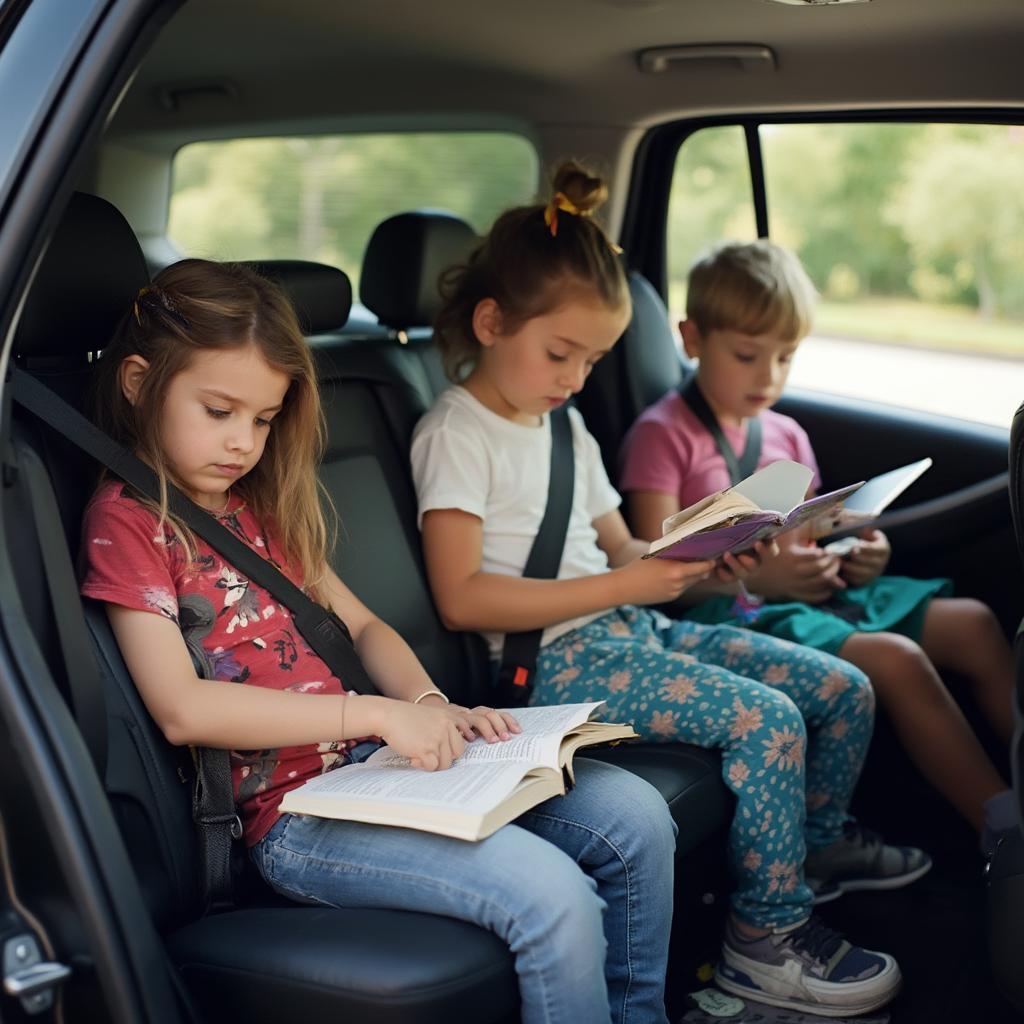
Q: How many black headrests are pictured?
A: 3